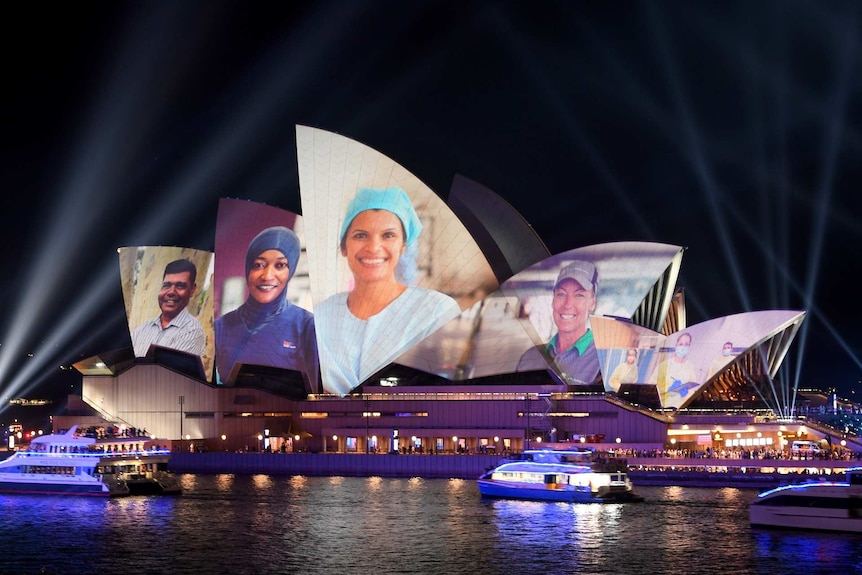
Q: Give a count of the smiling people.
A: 4